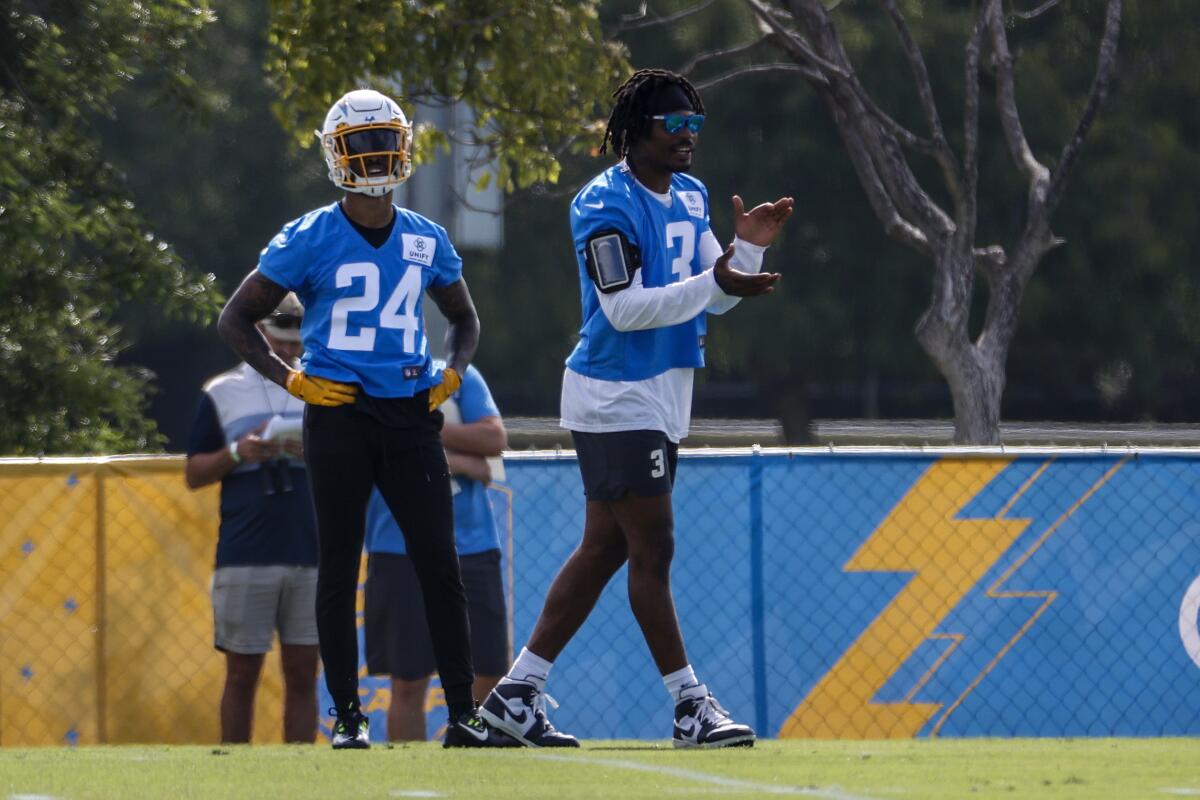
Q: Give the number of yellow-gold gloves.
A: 2